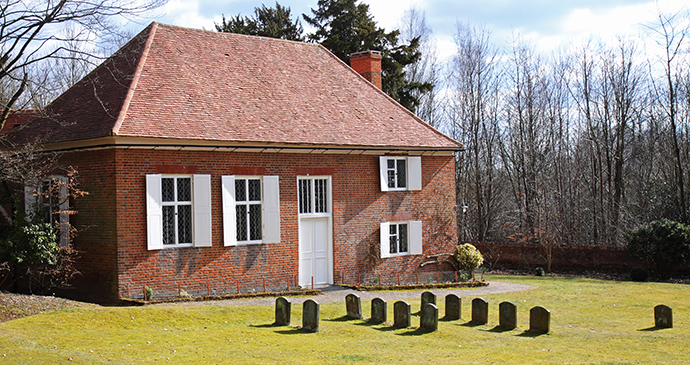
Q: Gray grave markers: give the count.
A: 12